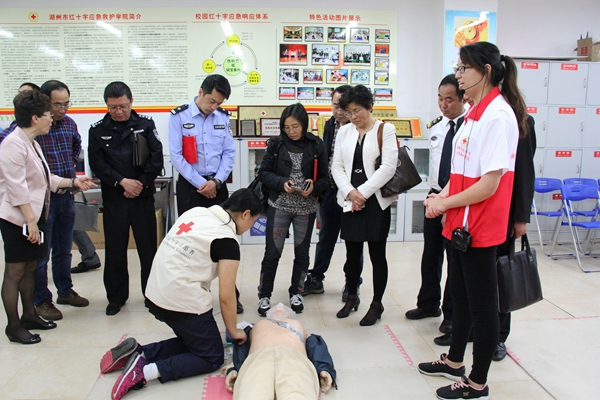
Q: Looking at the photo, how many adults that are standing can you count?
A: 11